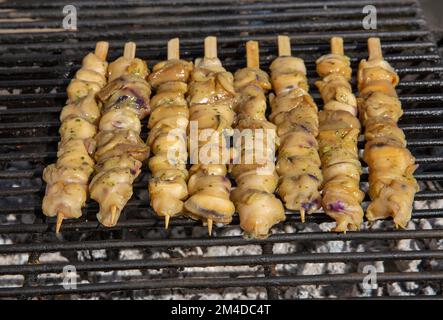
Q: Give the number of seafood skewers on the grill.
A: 8